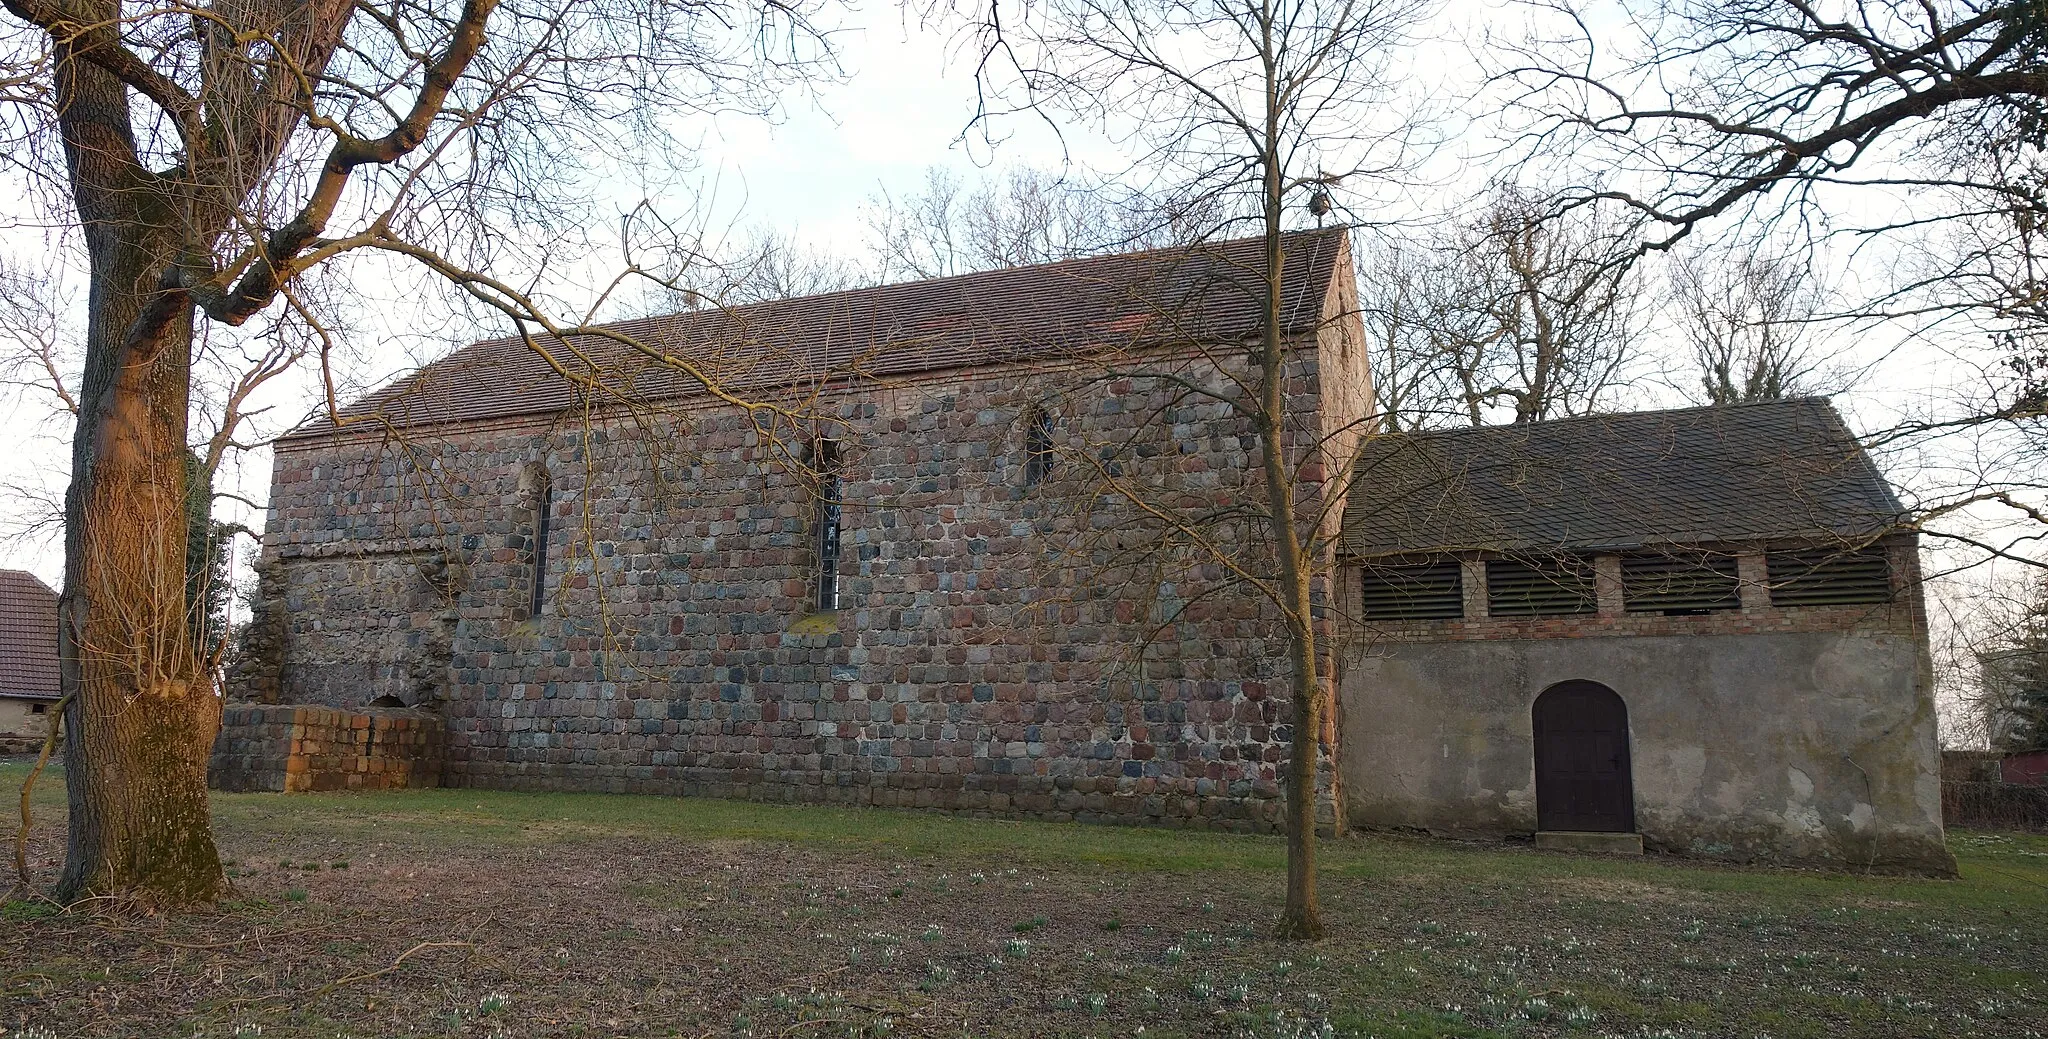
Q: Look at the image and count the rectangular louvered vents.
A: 4